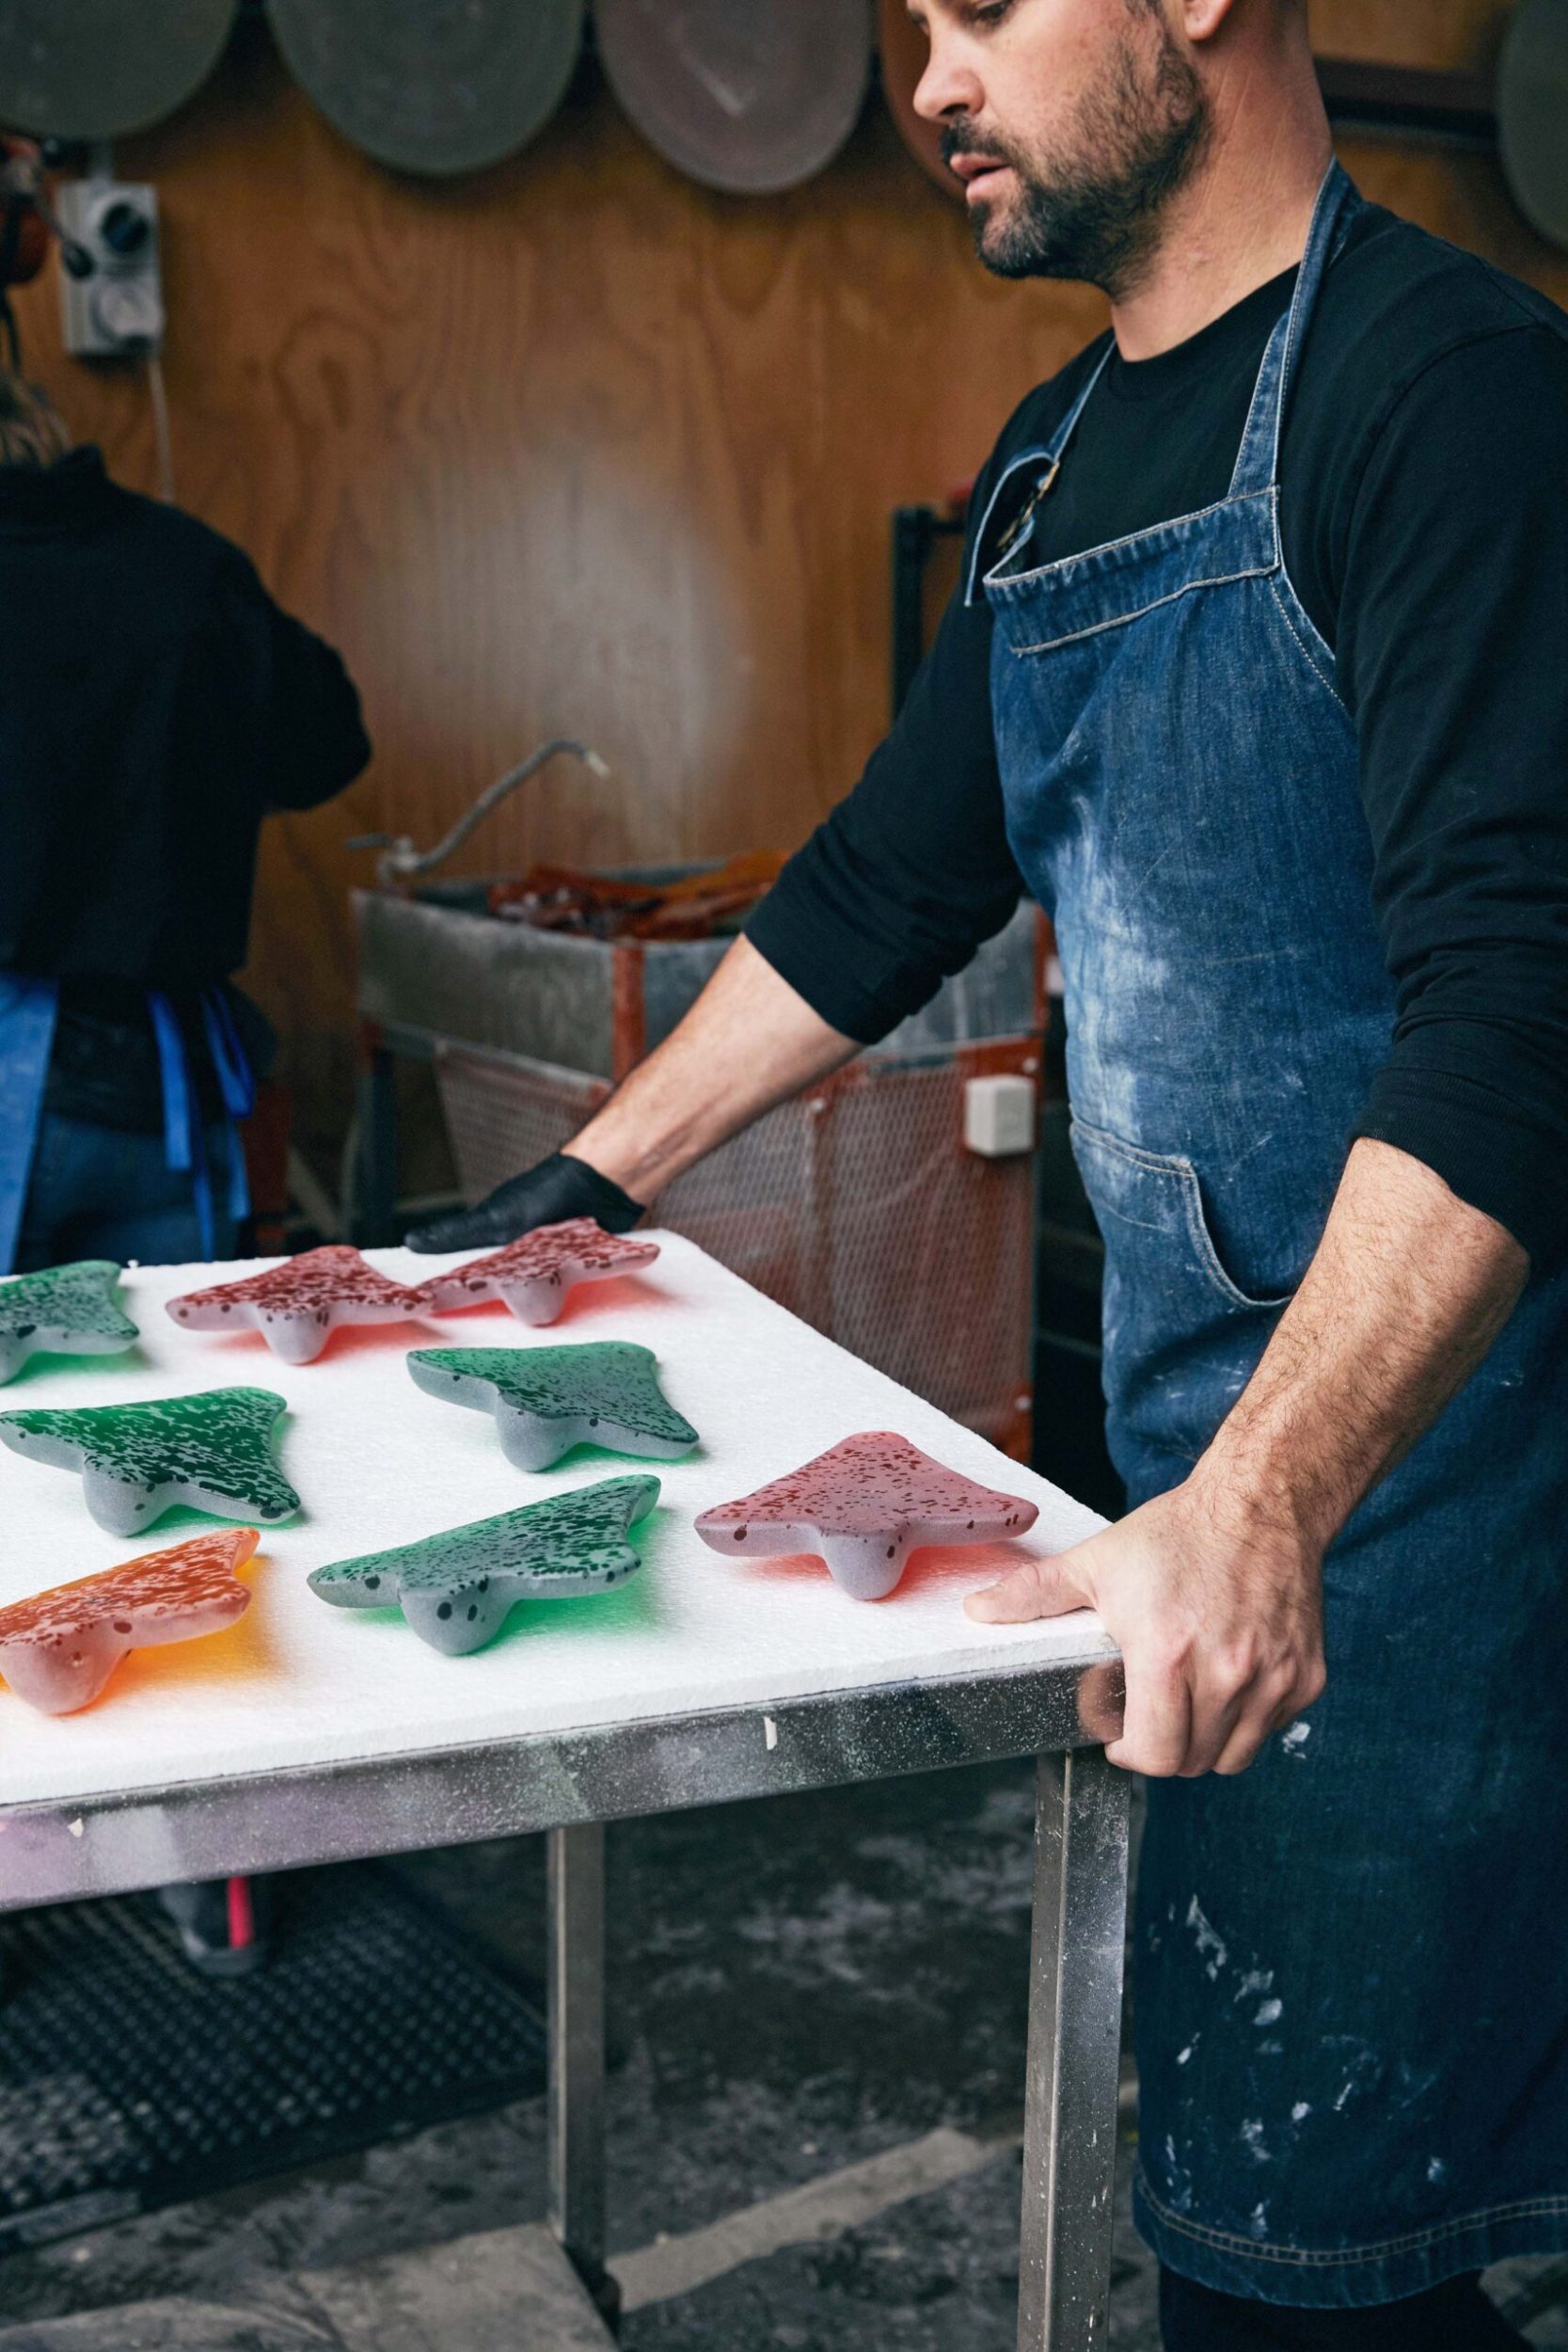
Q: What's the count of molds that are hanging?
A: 5